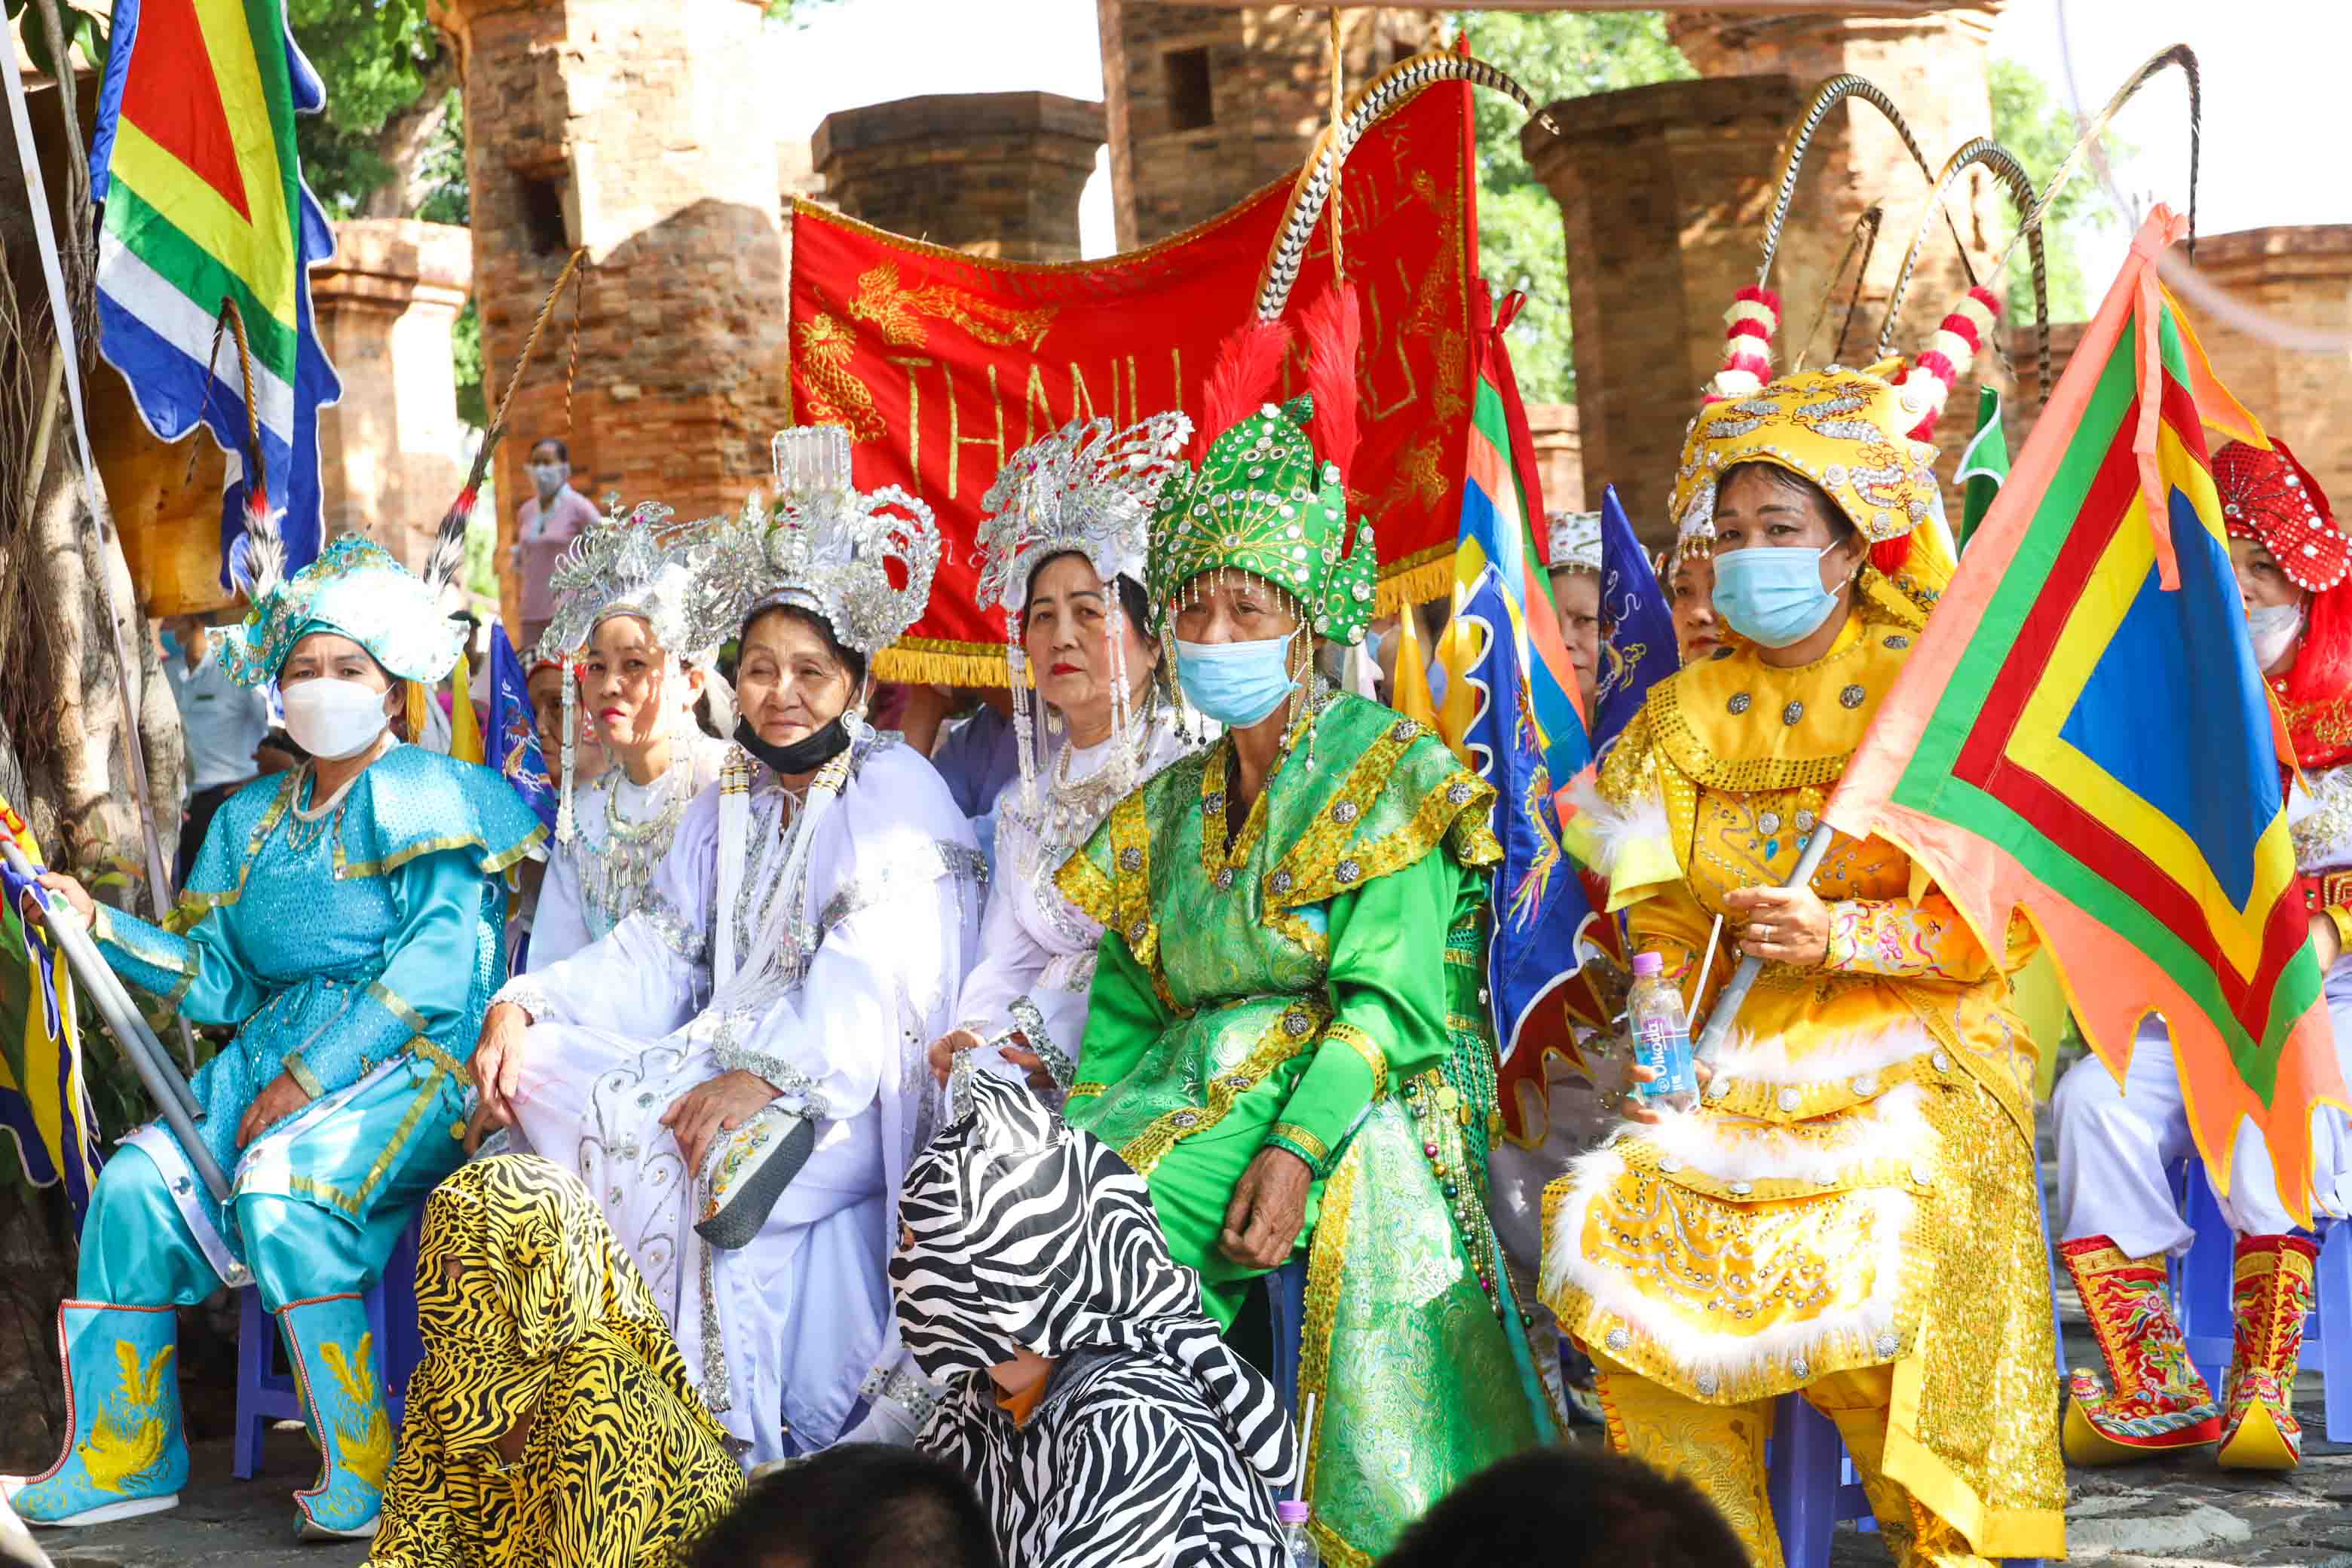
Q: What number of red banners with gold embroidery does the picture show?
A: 1